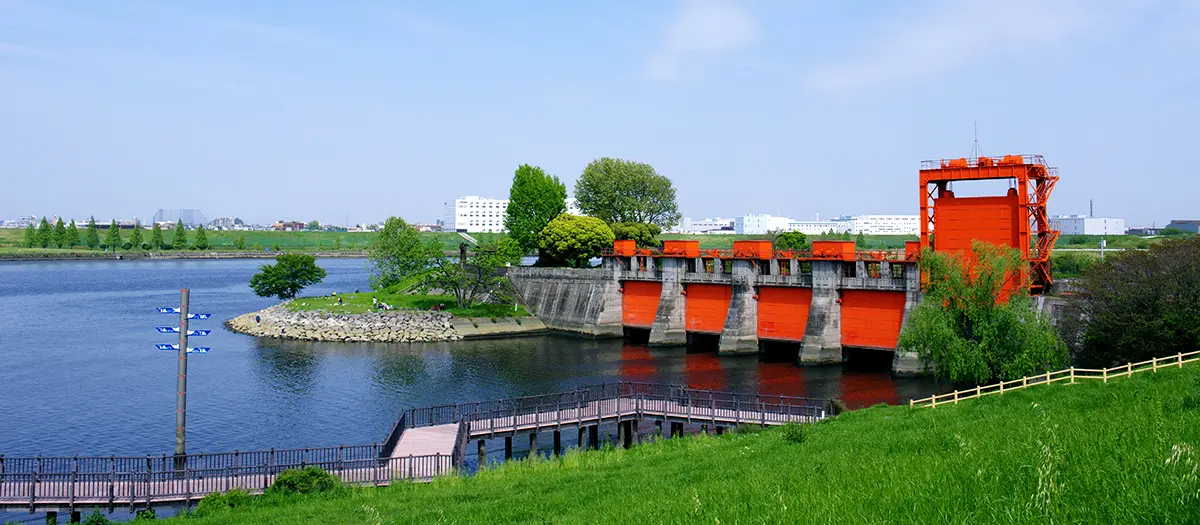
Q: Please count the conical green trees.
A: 10